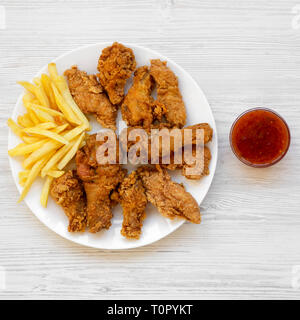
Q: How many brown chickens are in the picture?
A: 10